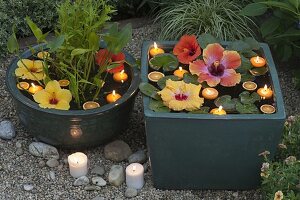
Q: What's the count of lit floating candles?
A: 9